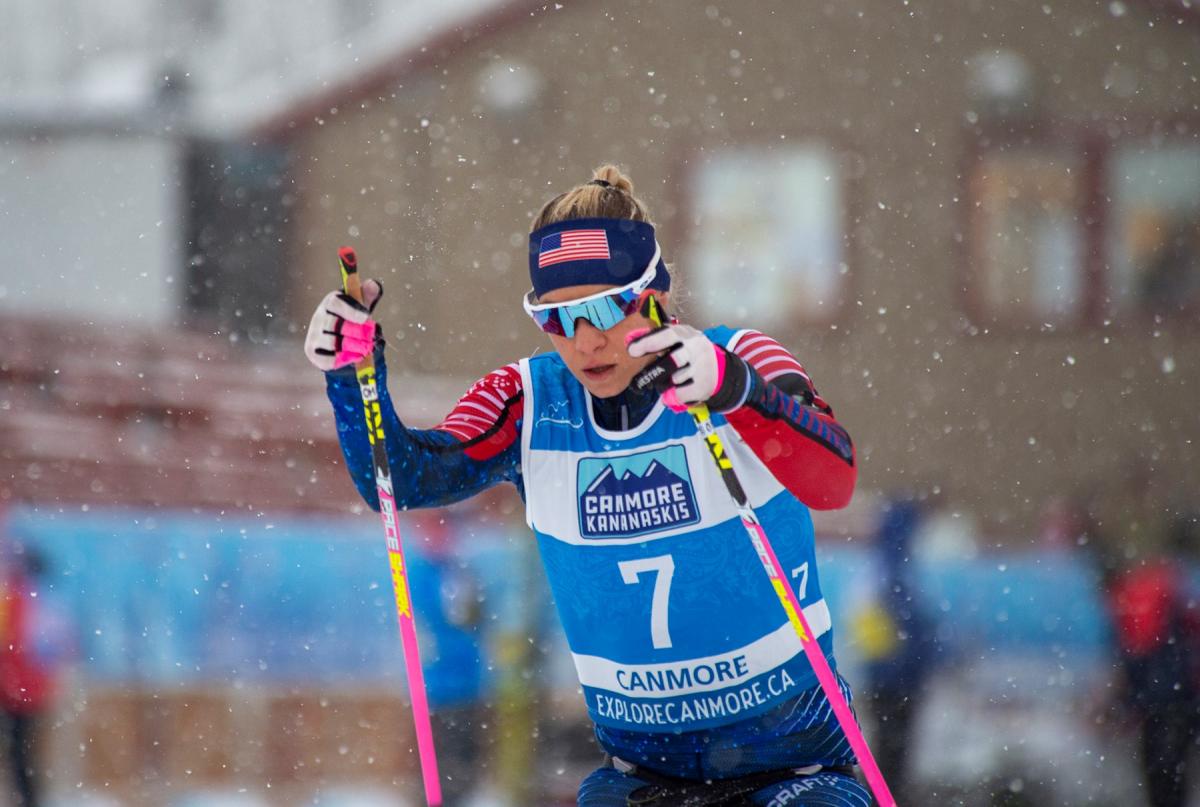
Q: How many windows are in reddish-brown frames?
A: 3